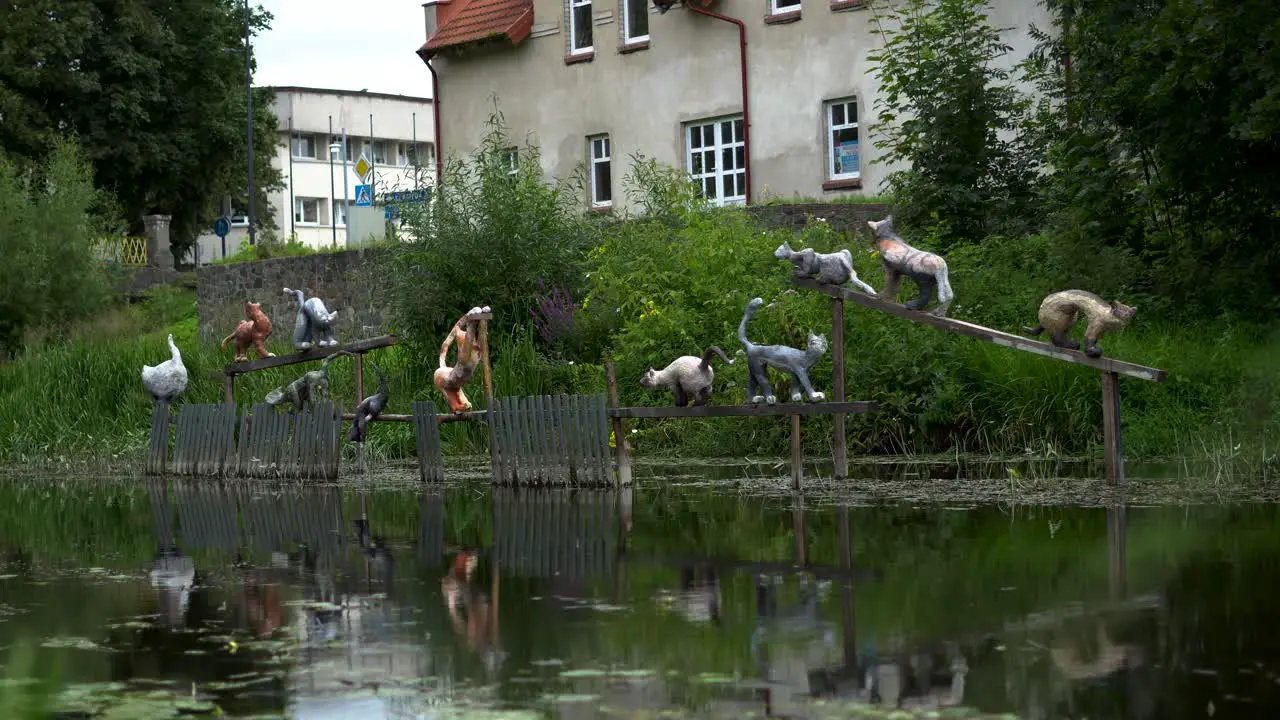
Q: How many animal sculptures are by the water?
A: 11